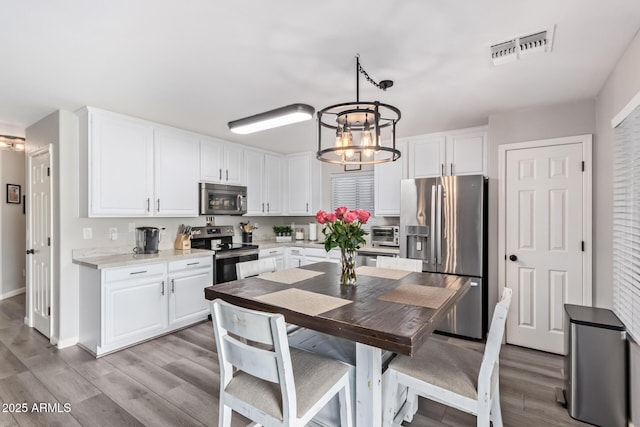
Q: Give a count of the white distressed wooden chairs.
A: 4